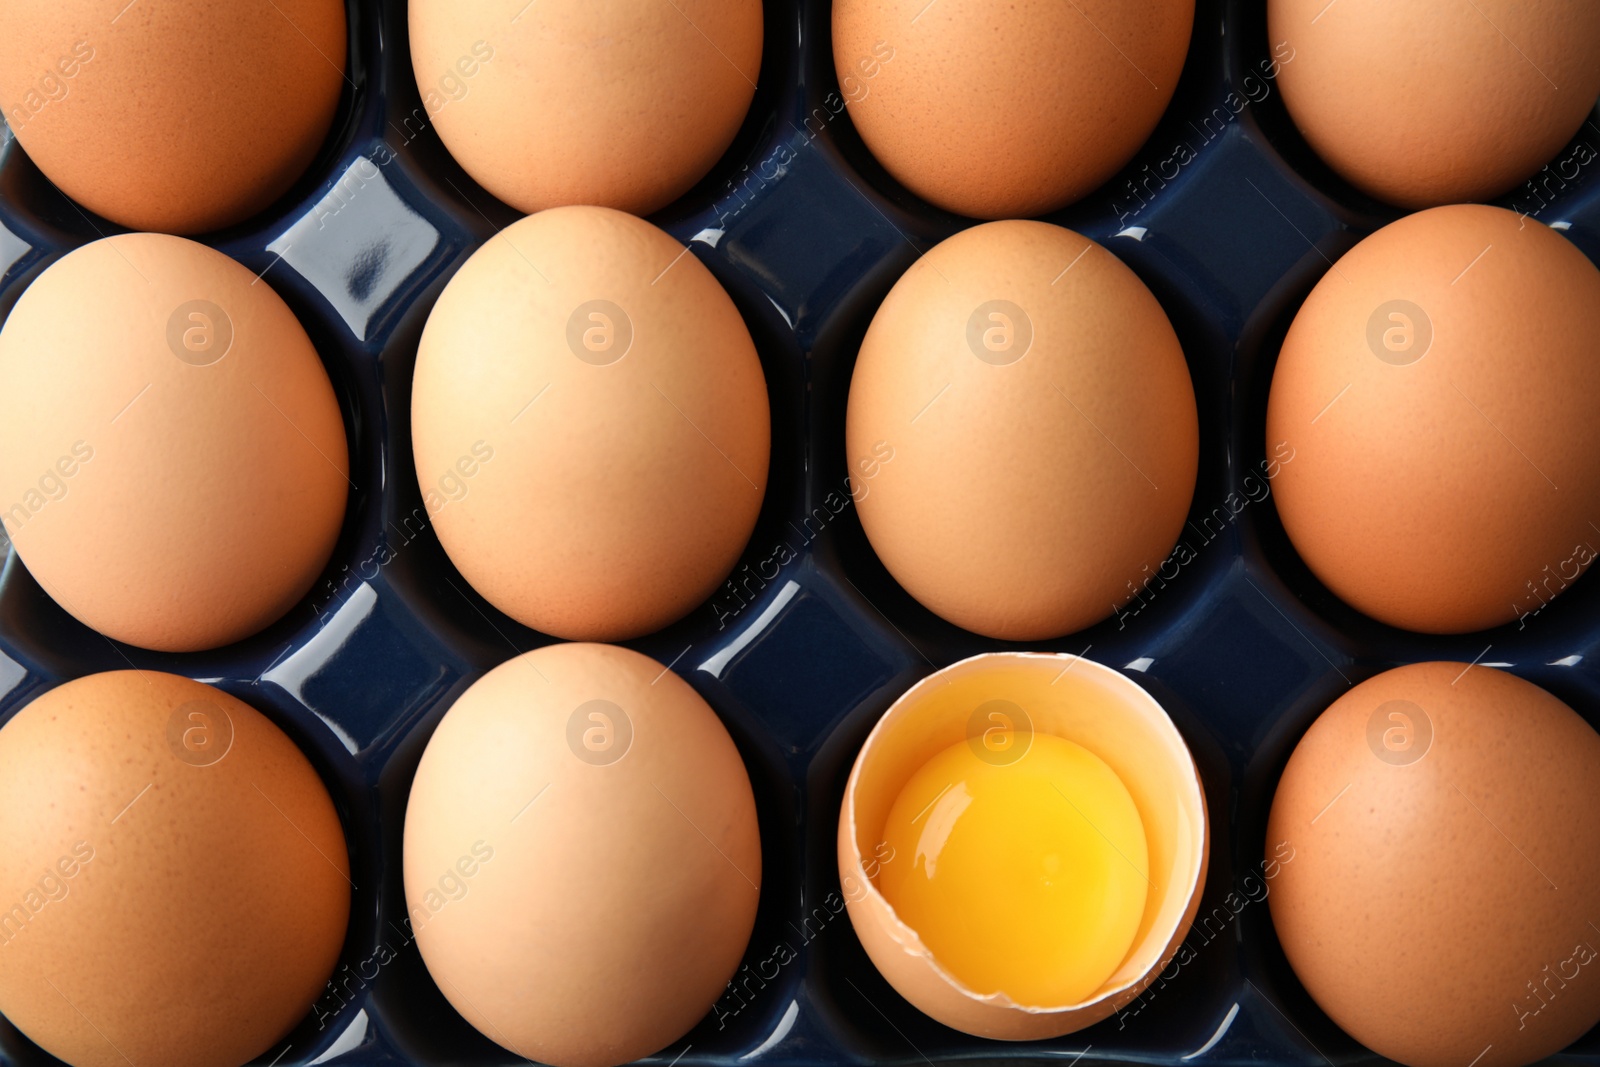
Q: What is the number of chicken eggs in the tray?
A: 12